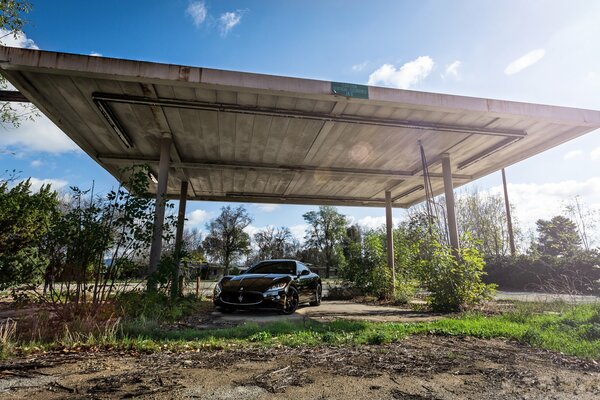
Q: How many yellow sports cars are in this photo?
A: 0